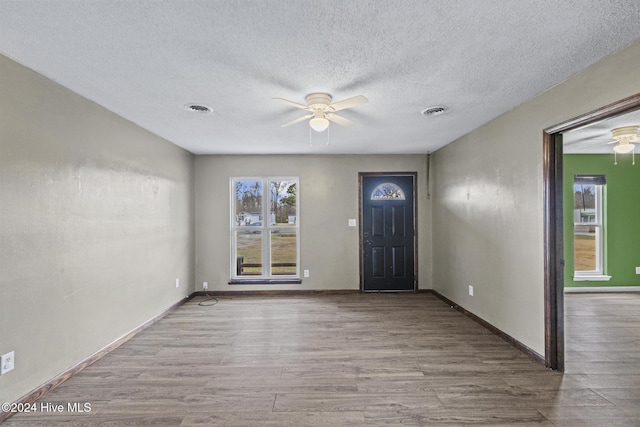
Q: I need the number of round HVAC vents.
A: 2